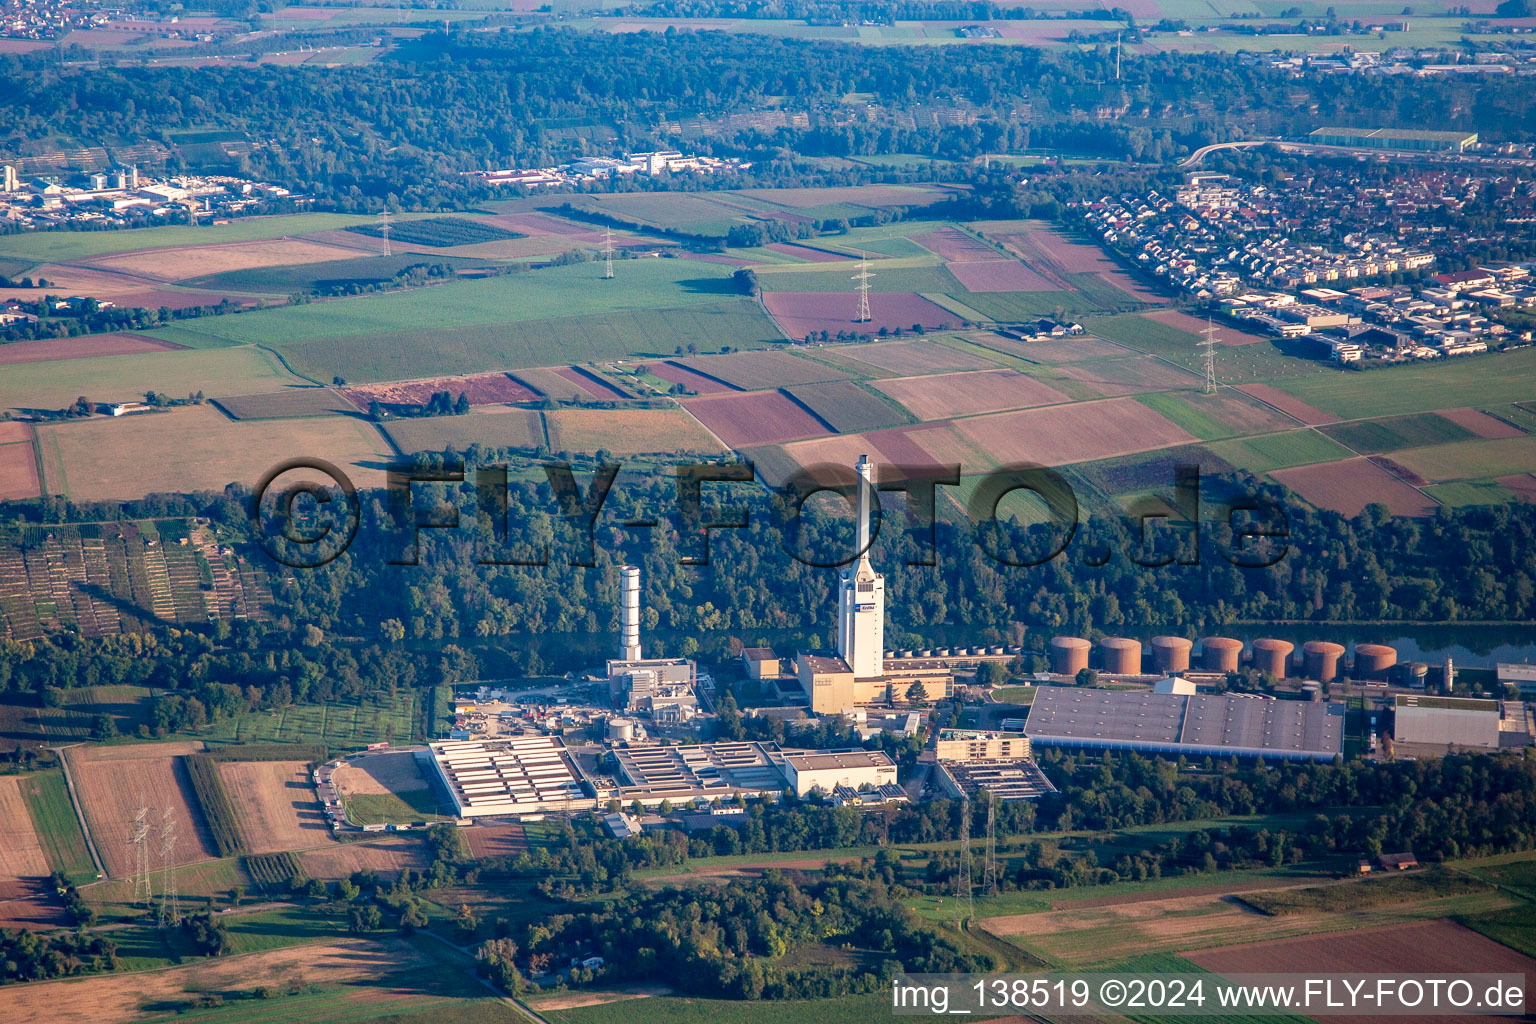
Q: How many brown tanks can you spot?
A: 7